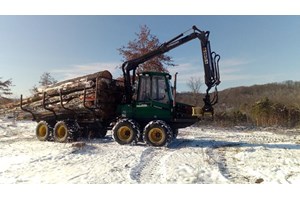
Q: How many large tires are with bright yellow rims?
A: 4